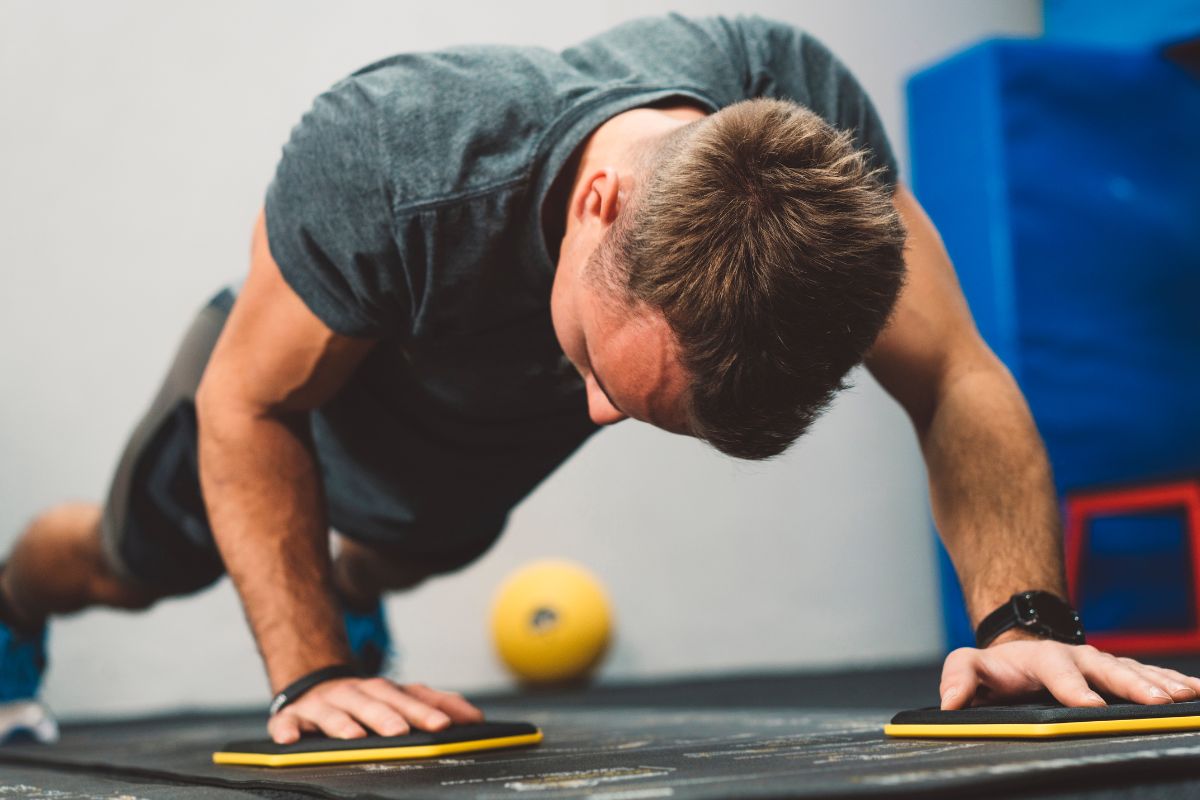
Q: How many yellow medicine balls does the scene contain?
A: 1